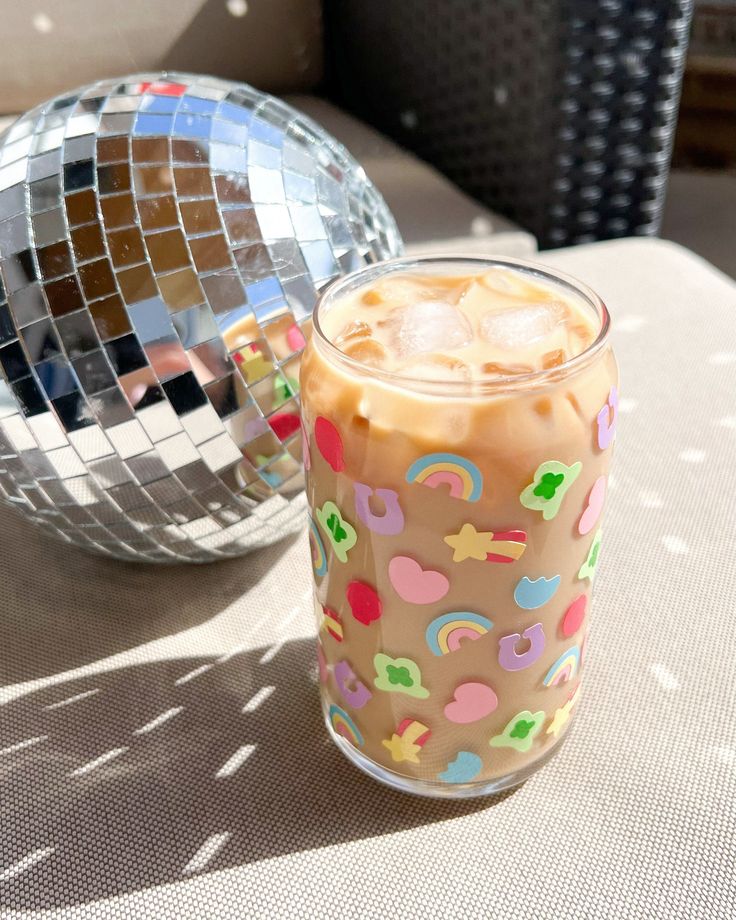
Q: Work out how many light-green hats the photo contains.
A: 5